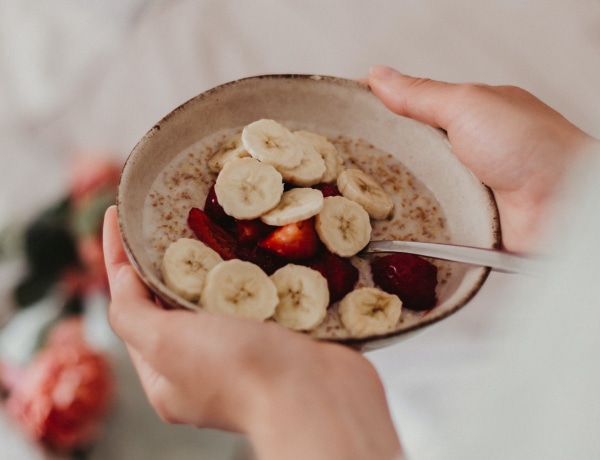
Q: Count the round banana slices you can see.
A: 12